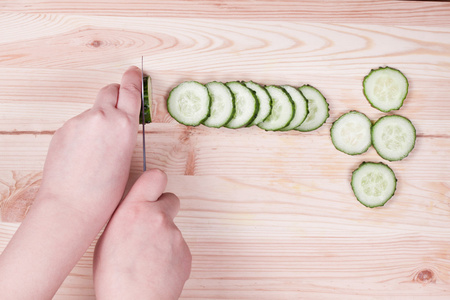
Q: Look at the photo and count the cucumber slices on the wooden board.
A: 11